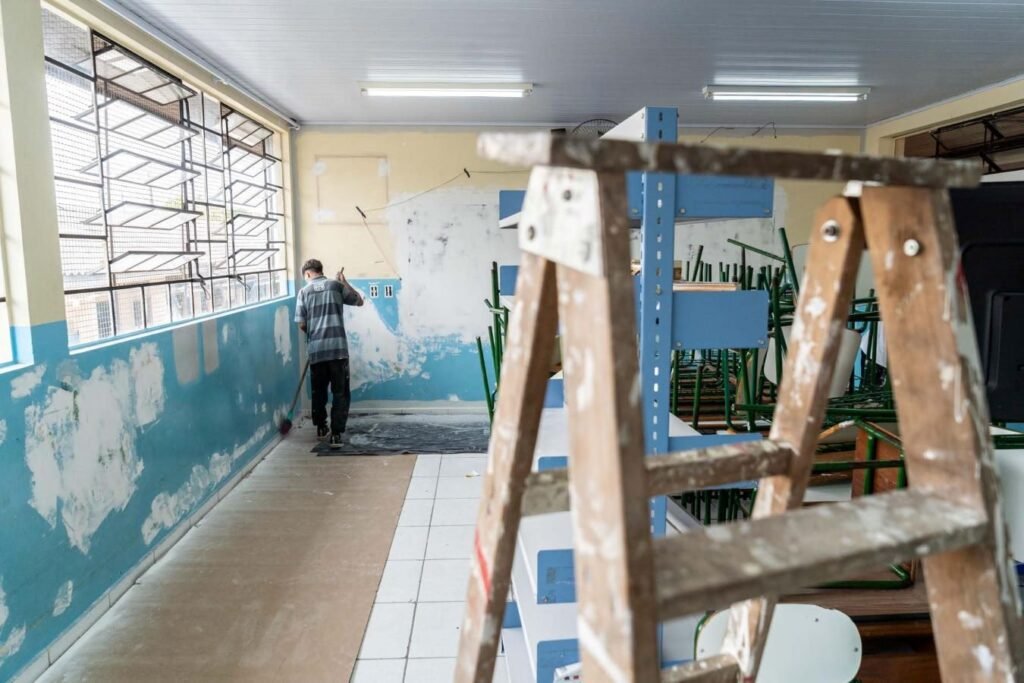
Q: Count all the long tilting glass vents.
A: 10